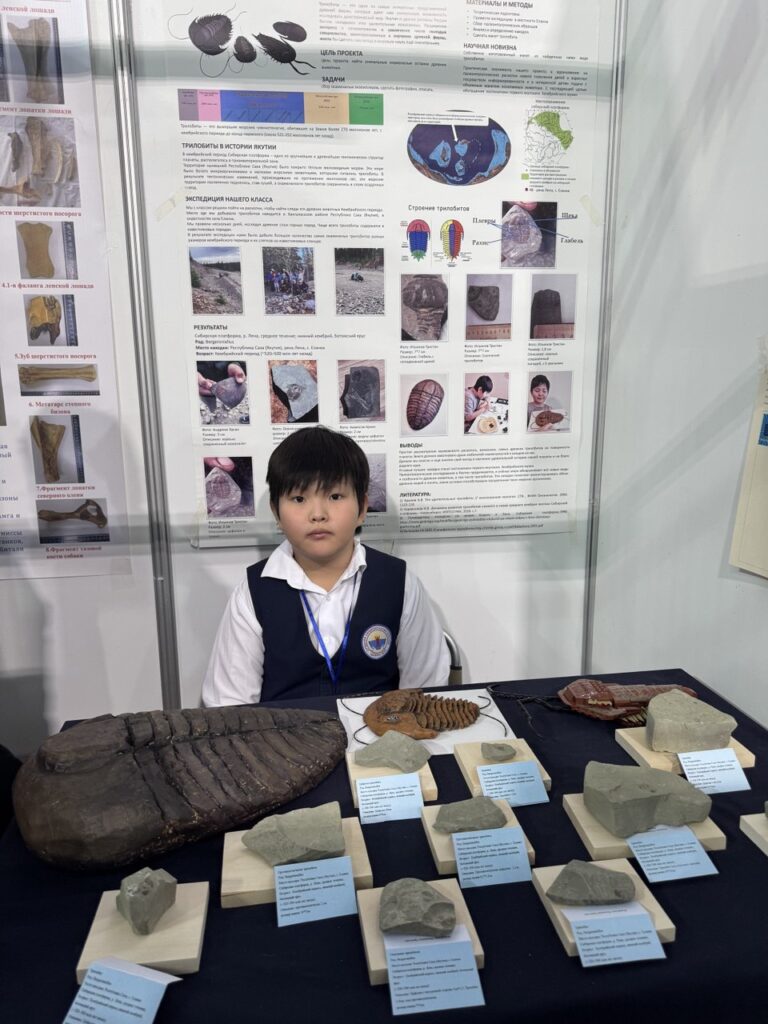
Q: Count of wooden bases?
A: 10